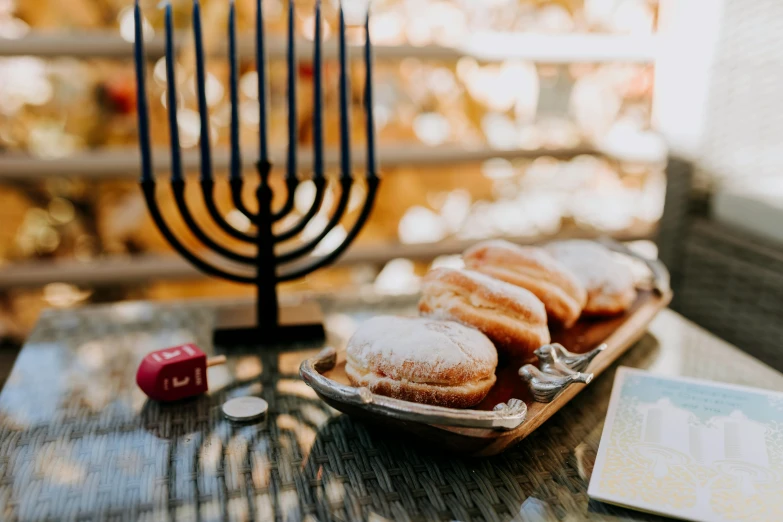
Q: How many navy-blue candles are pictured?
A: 9